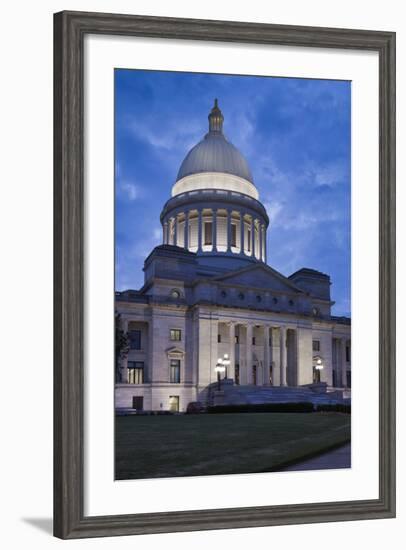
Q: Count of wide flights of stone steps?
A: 1